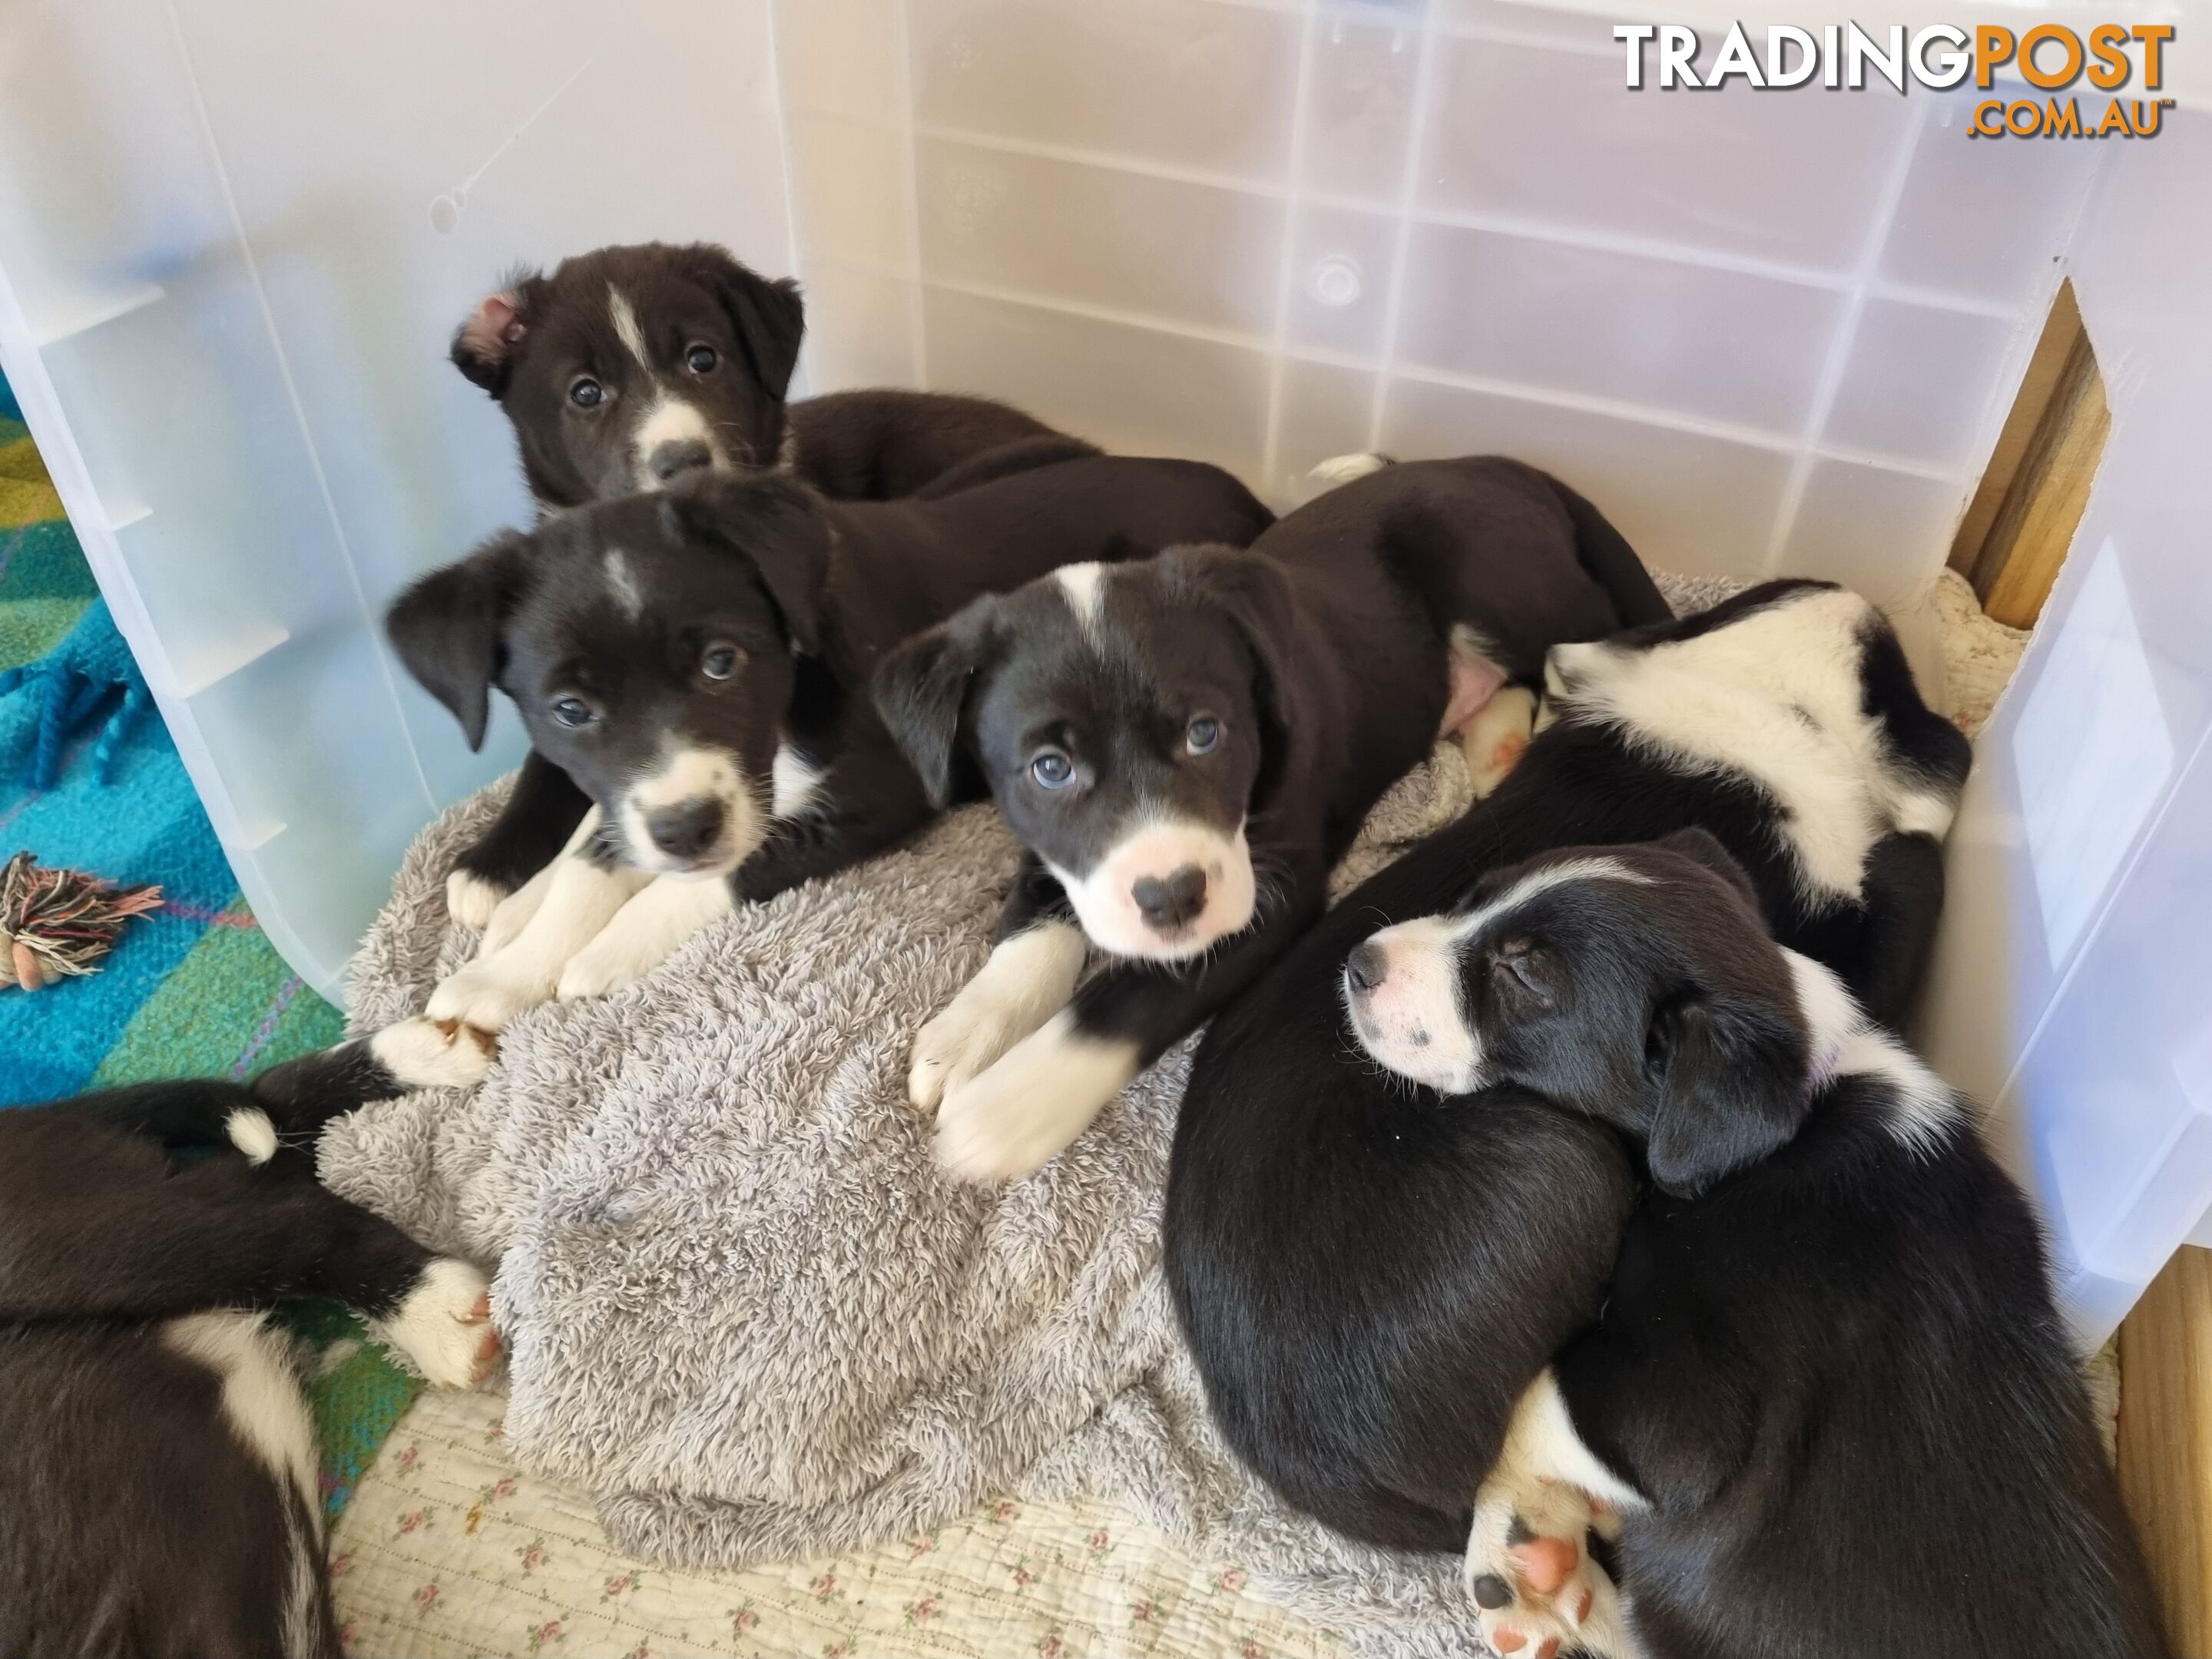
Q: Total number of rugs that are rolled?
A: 0